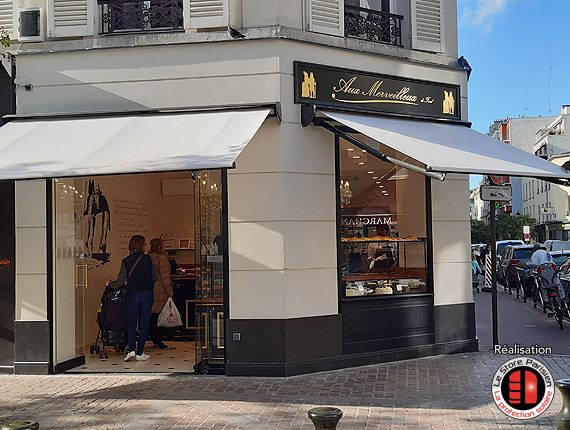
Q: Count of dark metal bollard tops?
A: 3